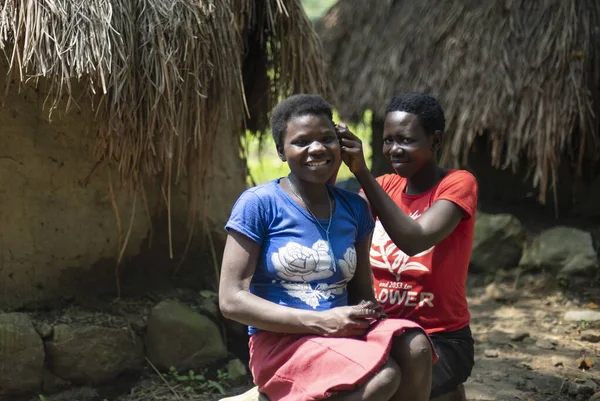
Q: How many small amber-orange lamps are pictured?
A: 0